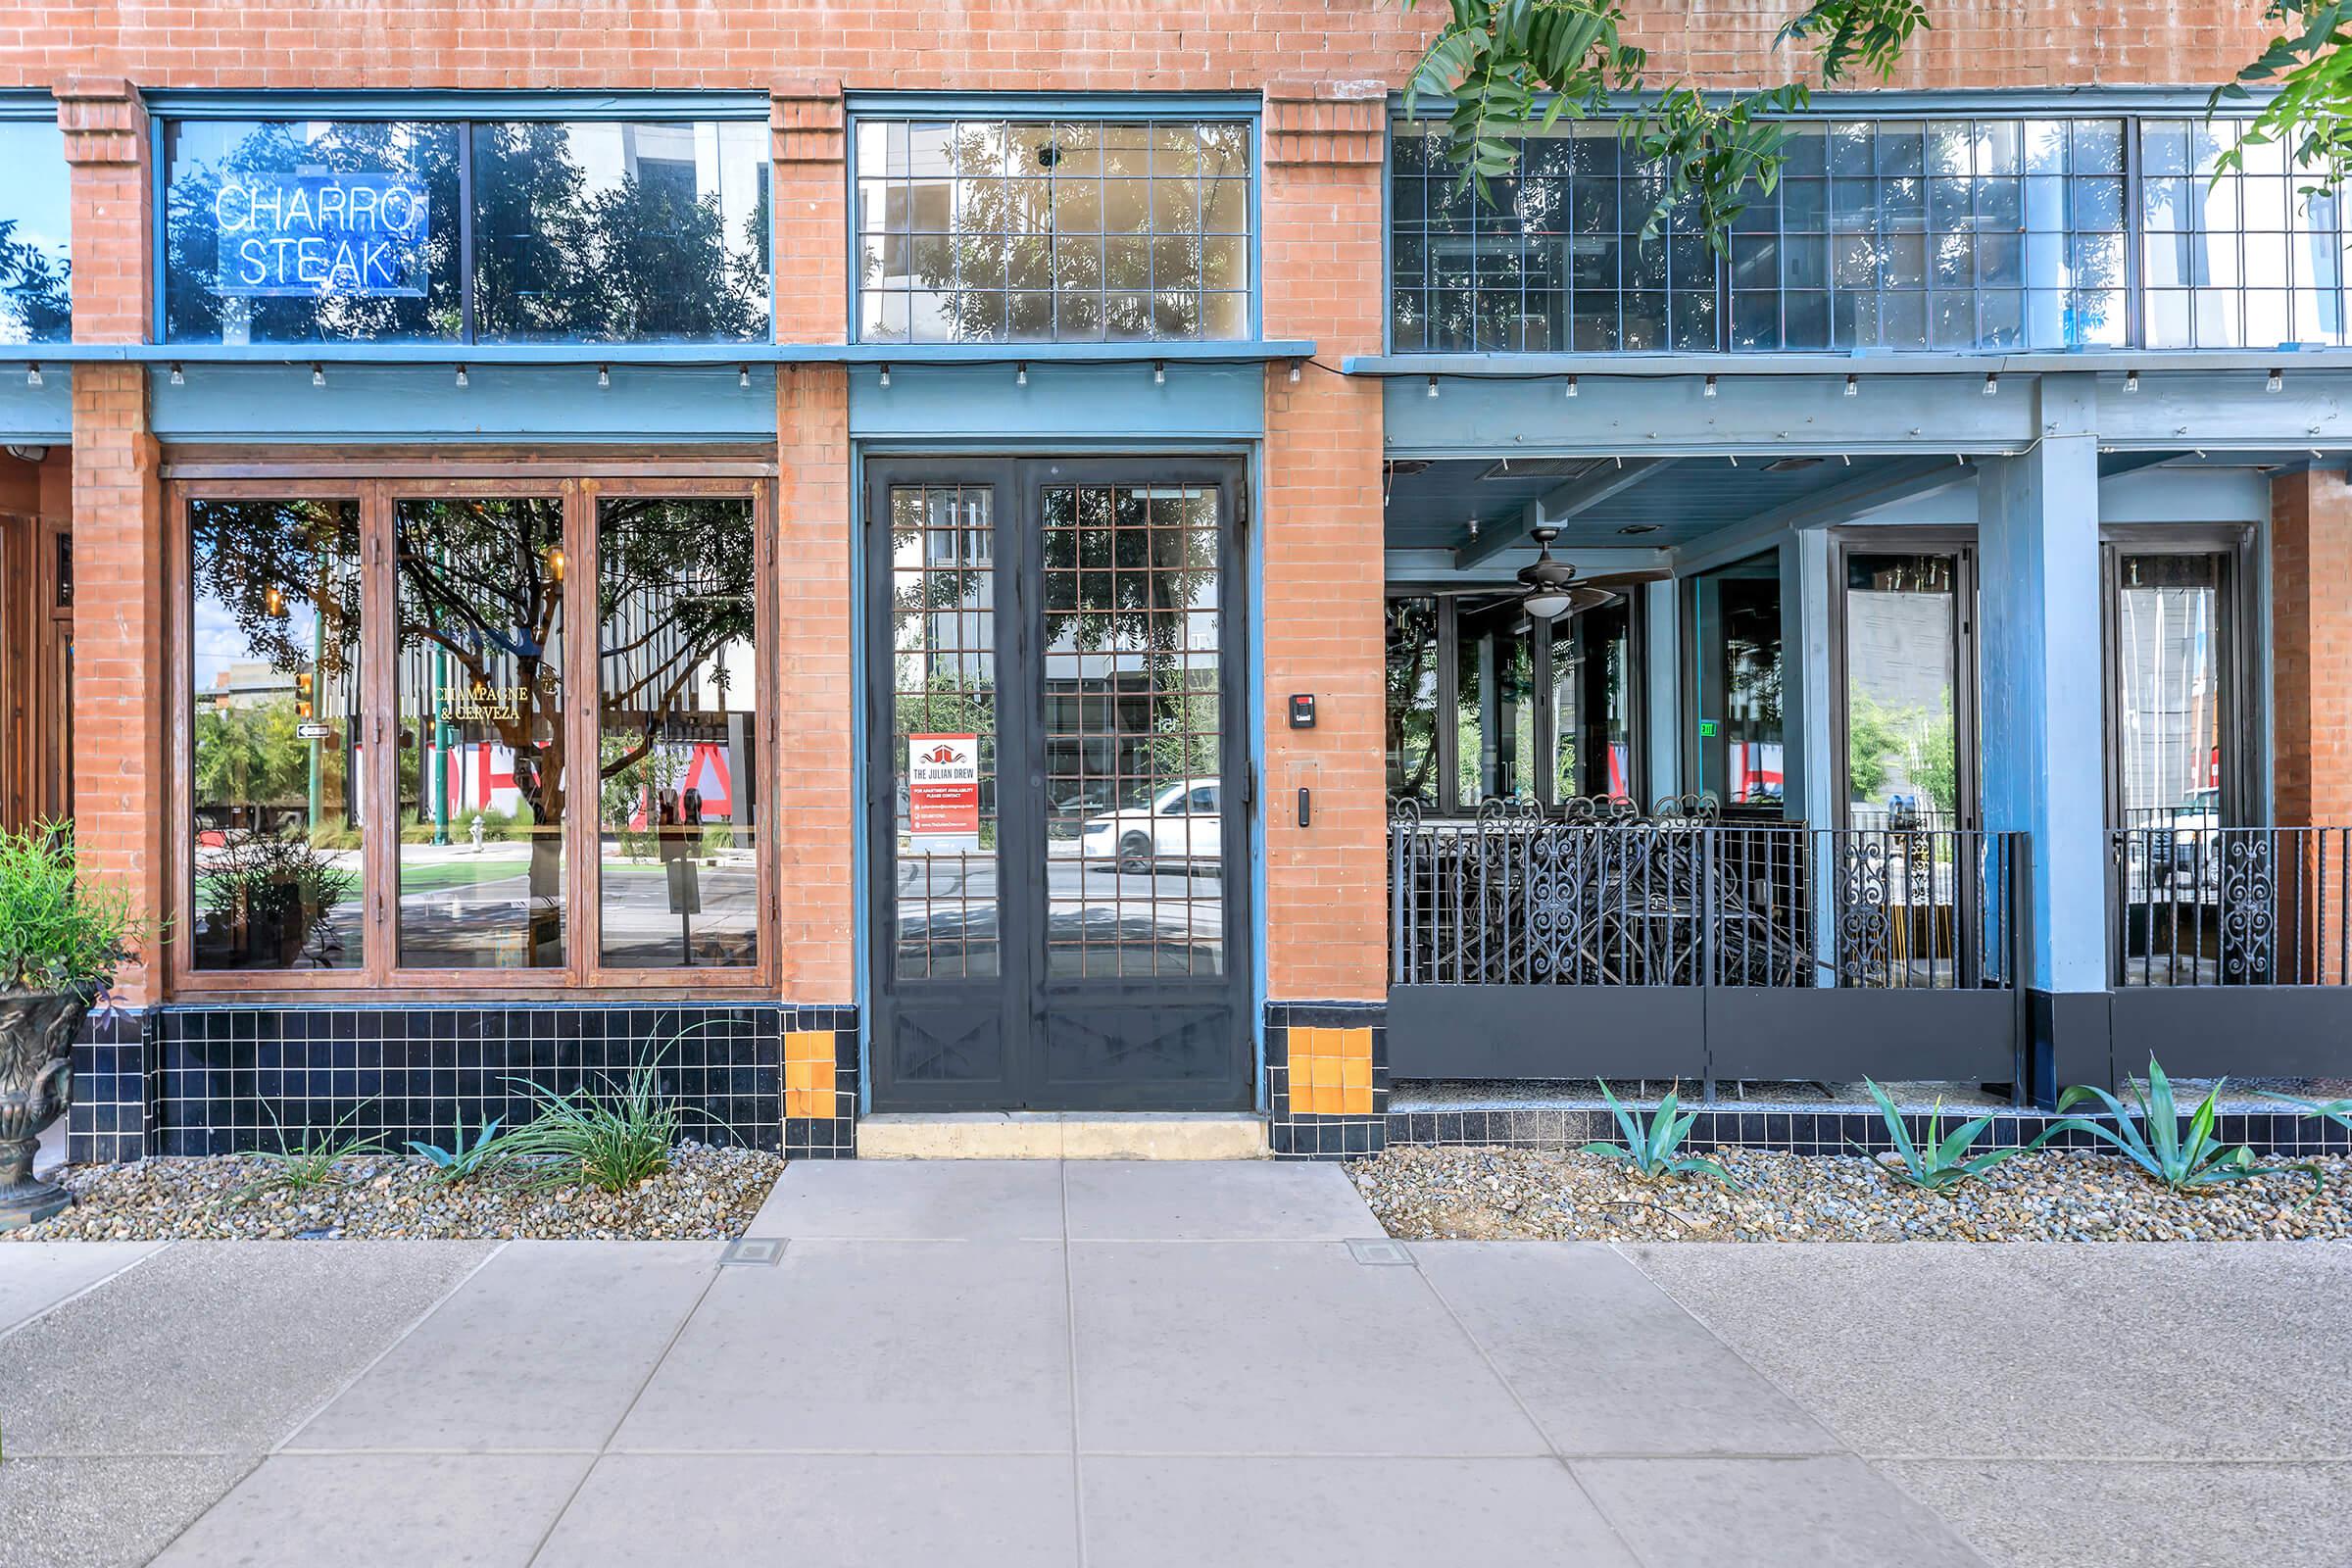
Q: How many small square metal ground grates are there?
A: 2